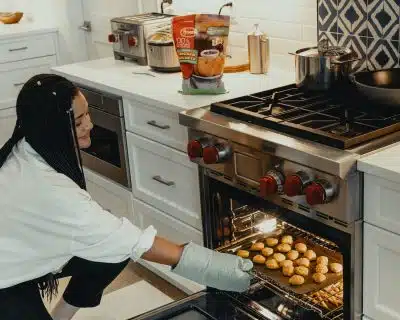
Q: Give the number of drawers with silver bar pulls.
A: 4